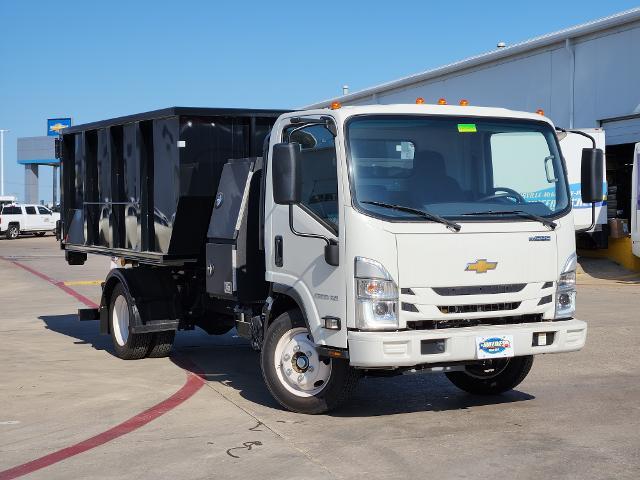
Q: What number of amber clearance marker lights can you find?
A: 5